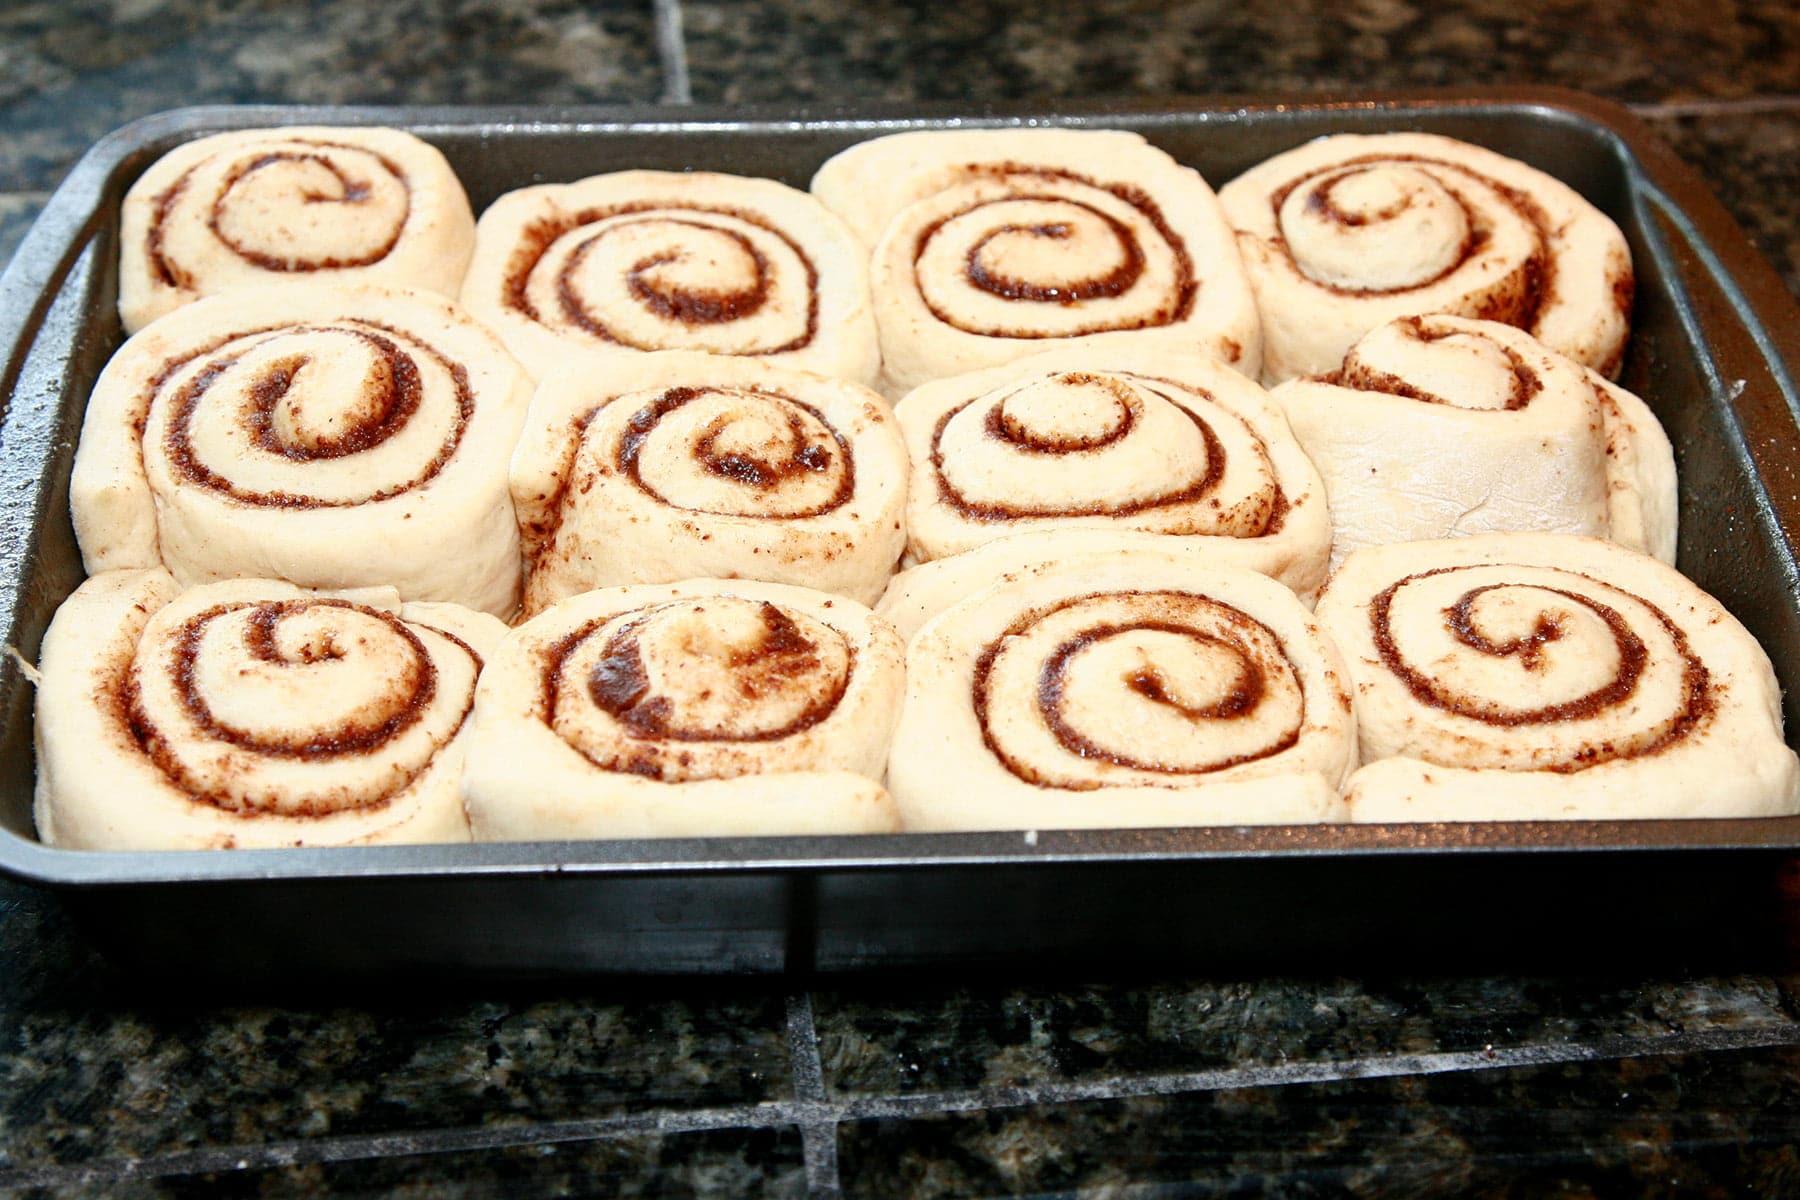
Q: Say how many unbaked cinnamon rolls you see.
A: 12